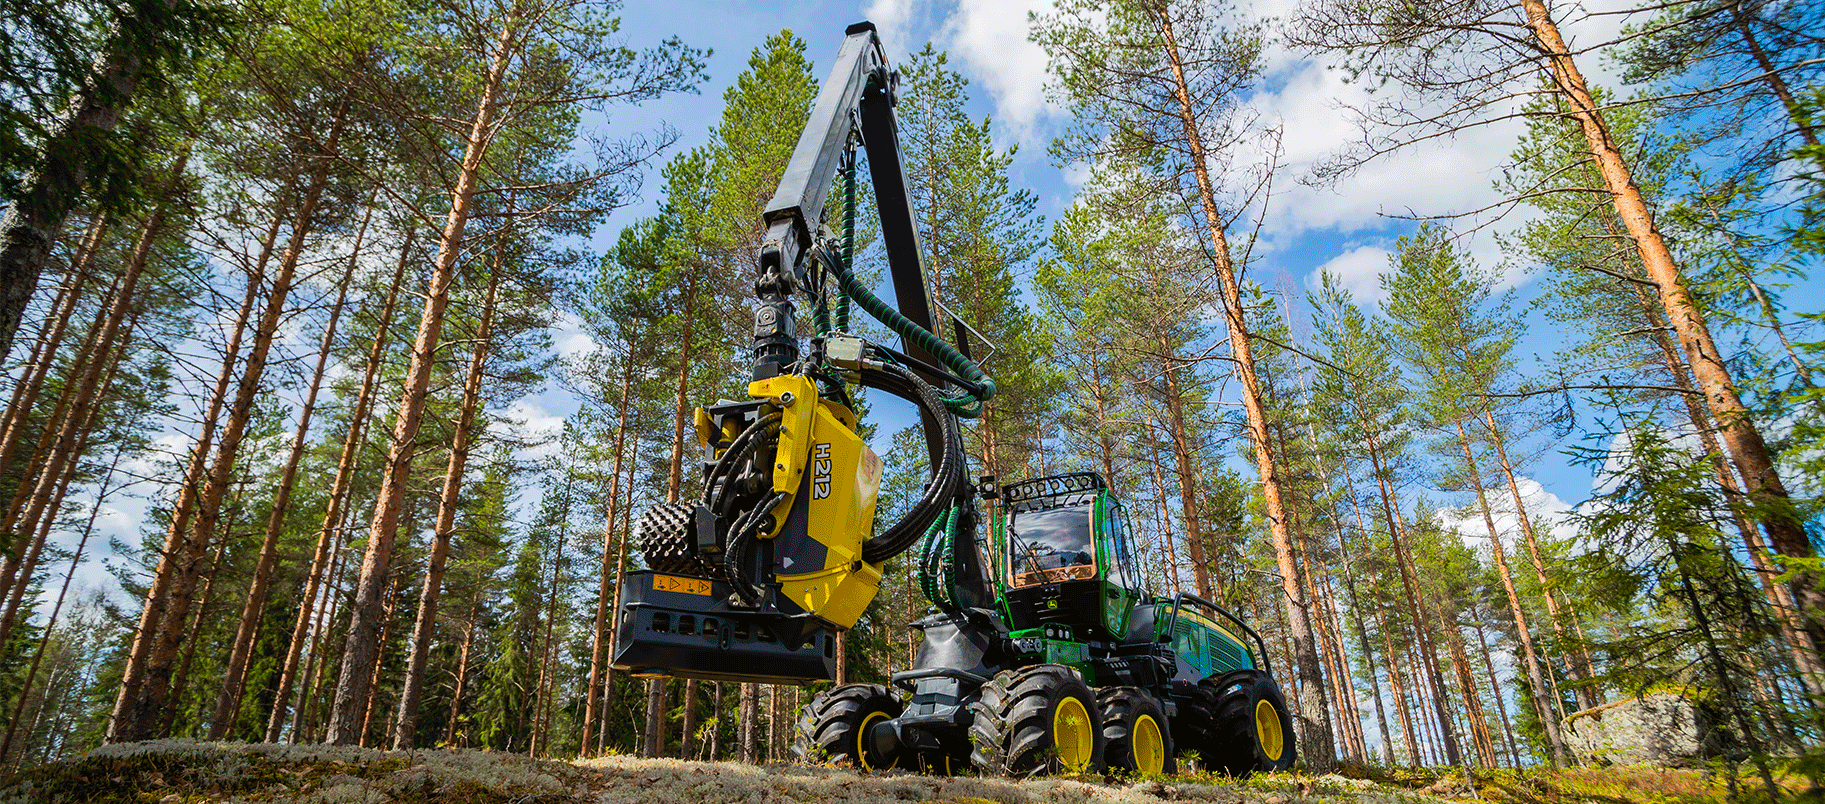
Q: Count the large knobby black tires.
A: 4